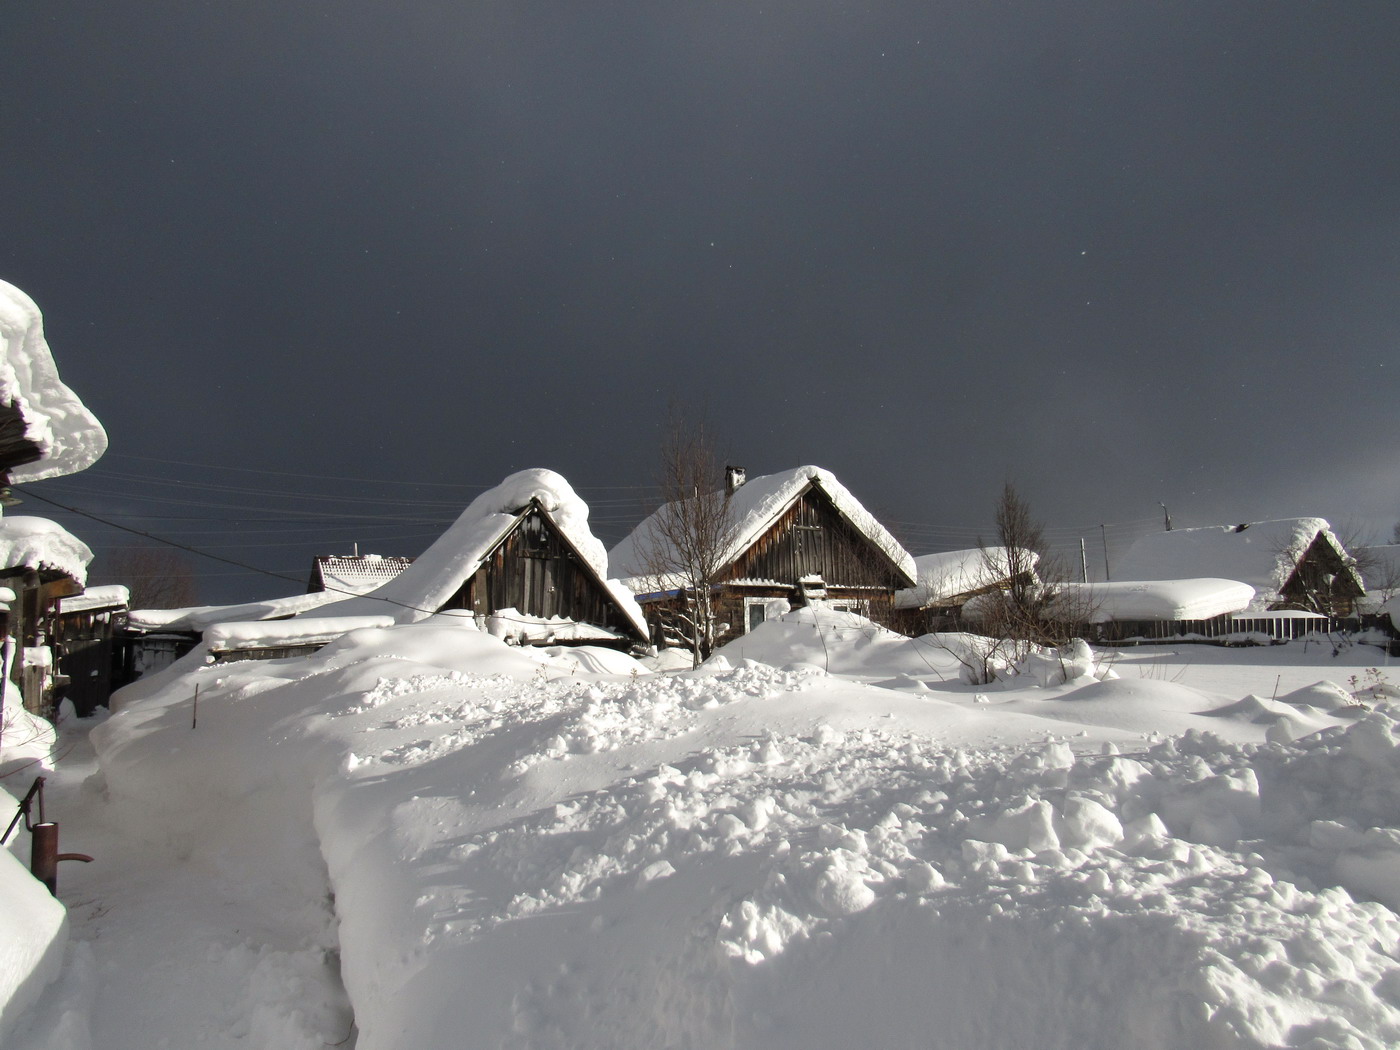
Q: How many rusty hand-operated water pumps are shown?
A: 1